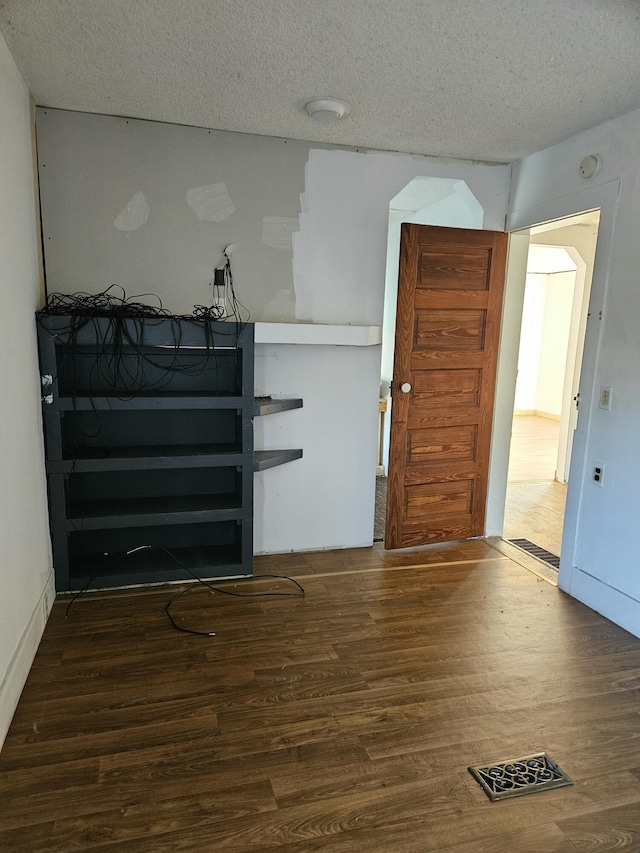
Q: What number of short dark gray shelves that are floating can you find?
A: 2